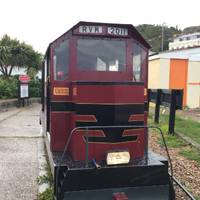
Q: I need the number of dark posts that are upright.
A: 2